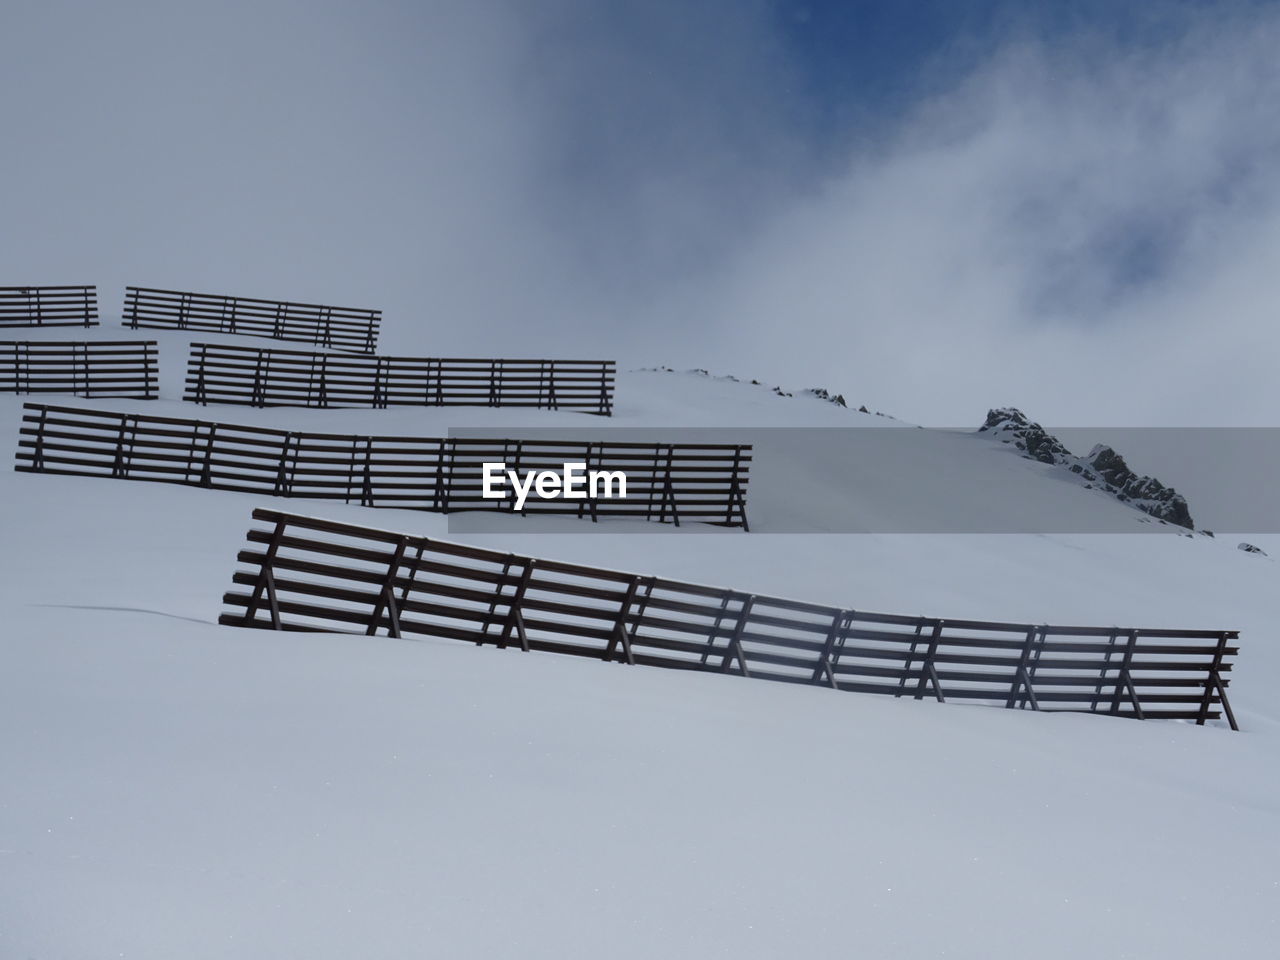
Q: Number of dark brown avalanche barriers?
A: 6